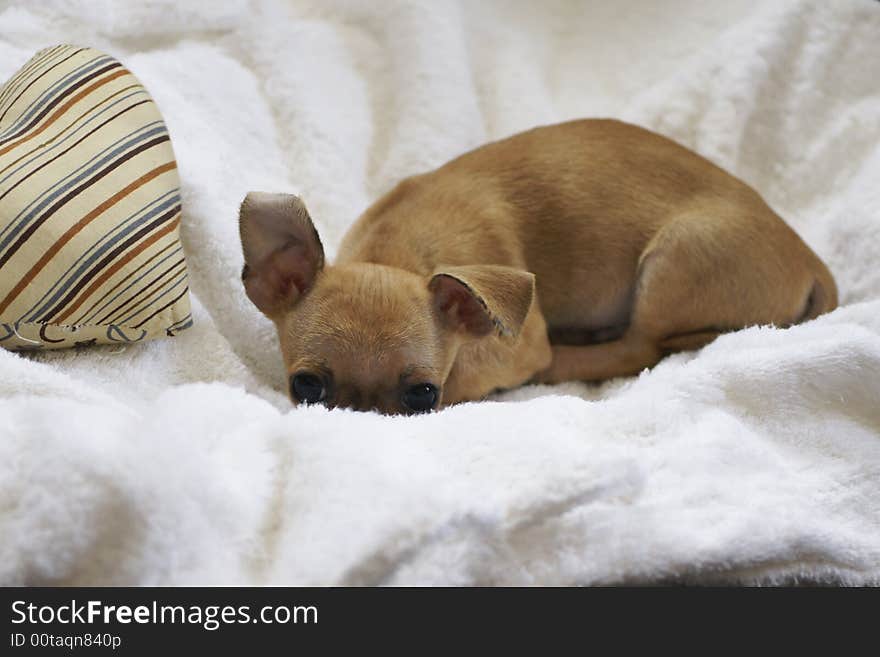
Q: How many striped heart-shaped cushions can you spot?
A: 1